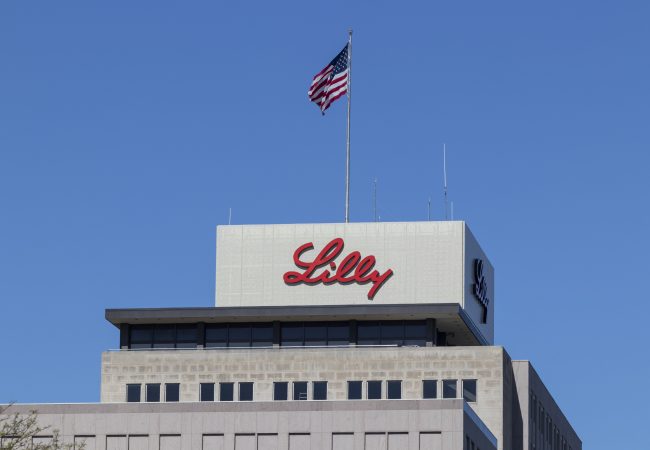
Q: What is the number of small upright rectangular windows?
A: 15